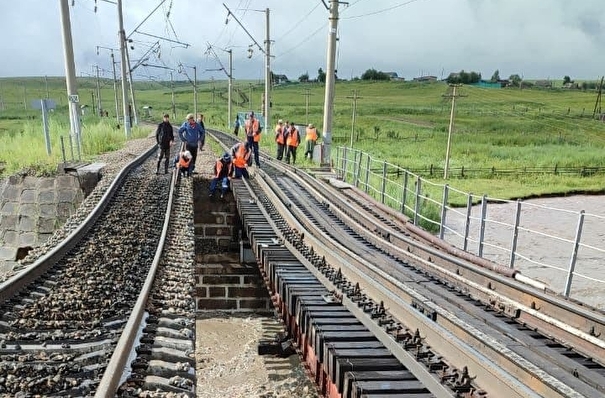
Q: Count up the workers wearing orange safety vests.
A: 7